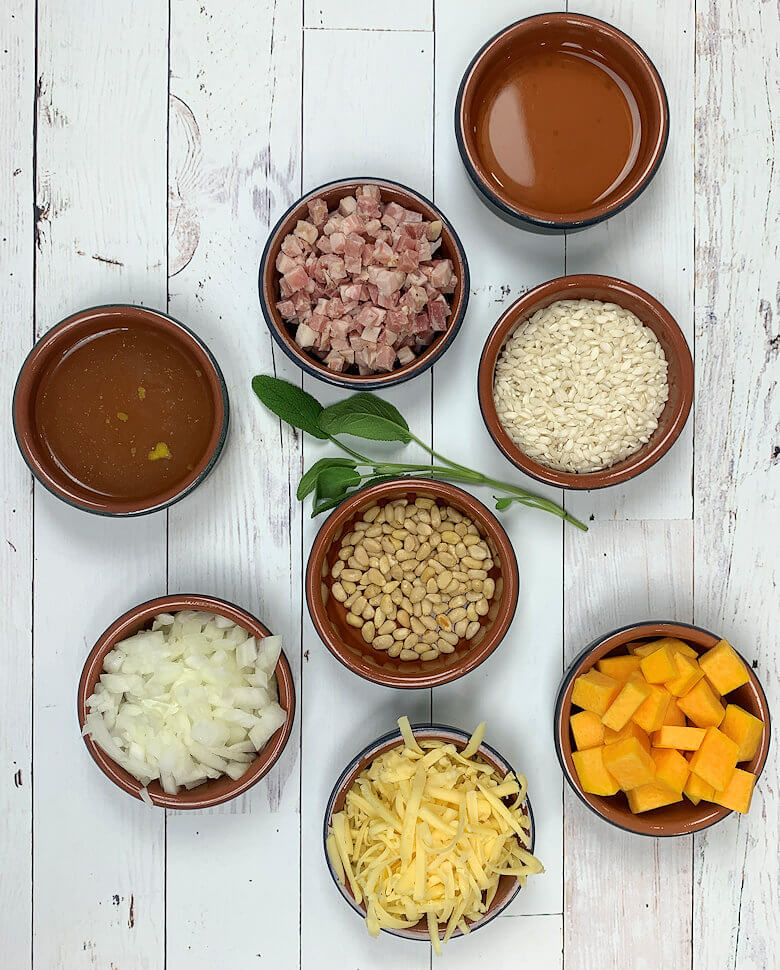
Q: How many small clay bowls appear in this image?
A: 8